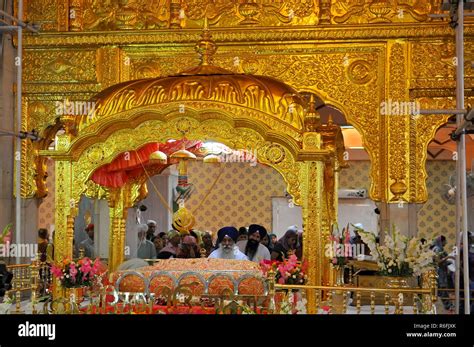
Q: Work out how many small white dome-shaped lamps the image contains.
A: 3